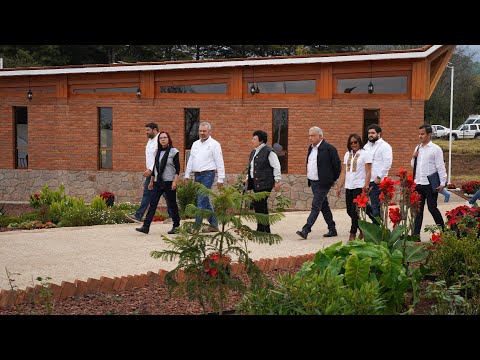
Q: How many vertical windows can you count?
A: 5